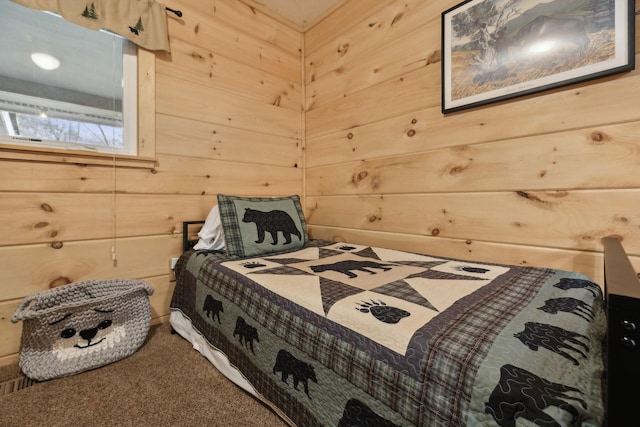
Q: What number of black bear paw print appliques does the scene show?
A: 4